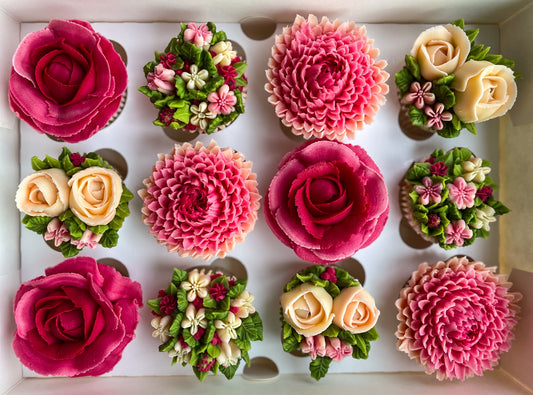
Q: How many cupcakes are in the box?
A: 12